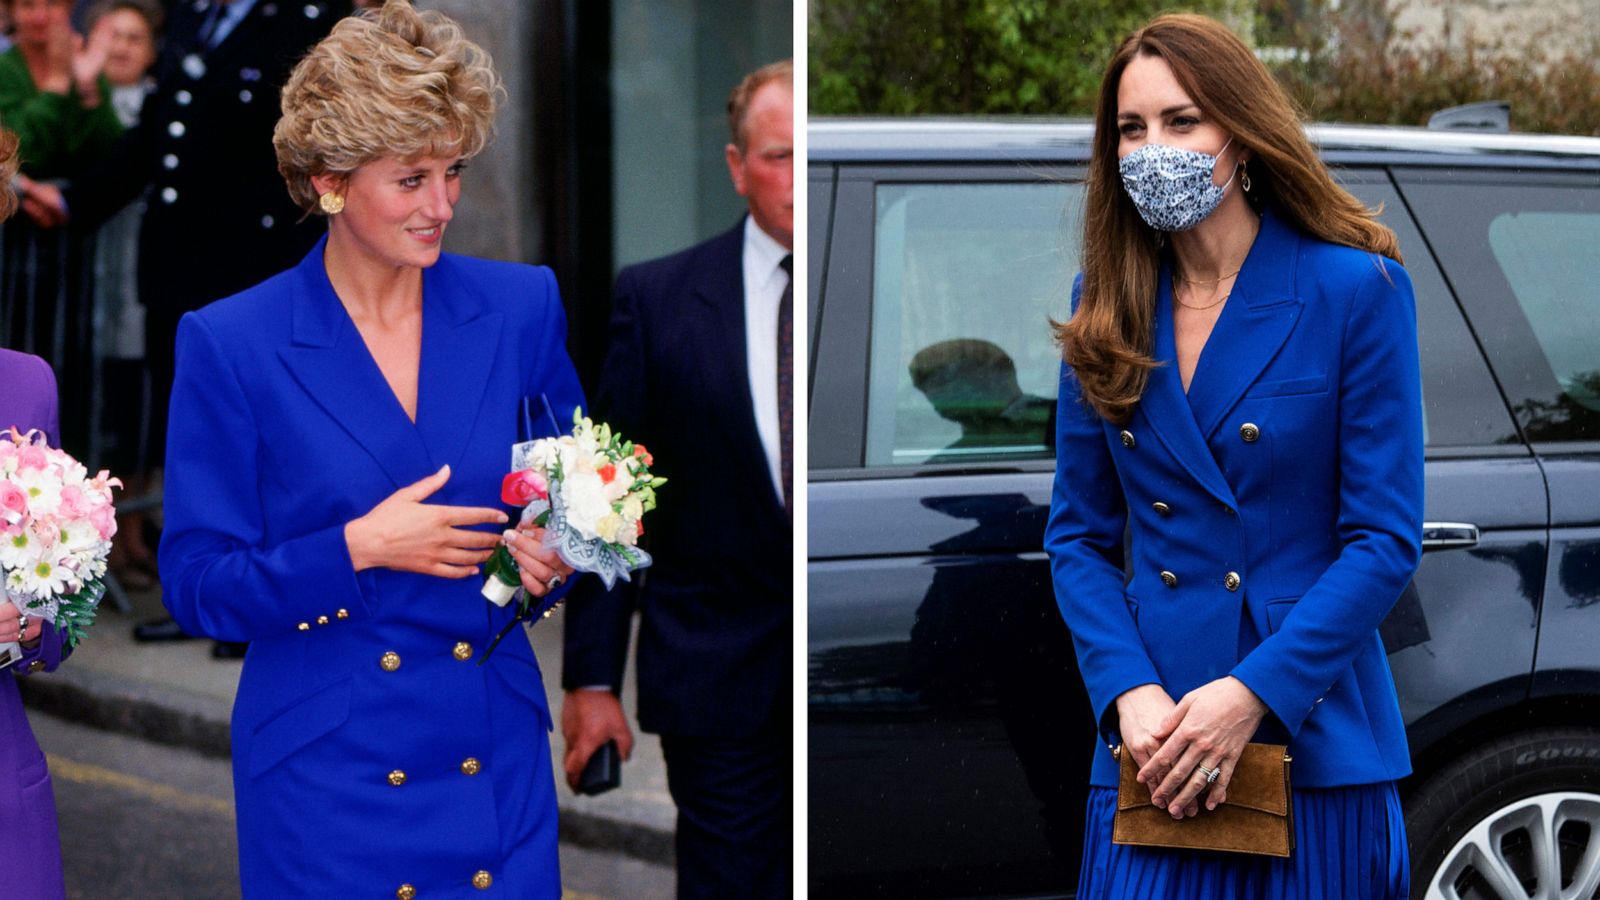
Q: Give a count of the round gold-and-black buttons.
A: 5